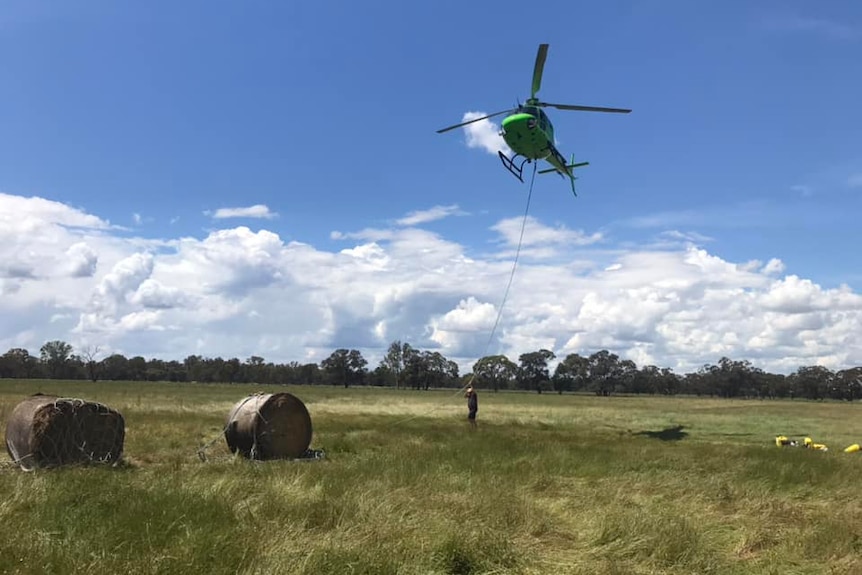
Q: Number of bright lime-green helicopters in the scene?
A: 1